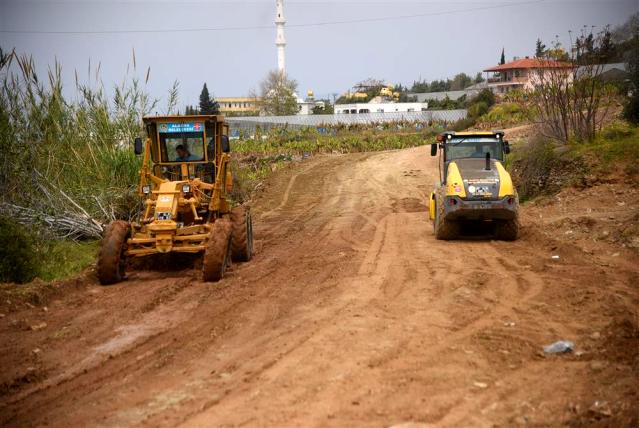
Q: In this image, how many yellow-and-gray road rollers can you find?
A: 1